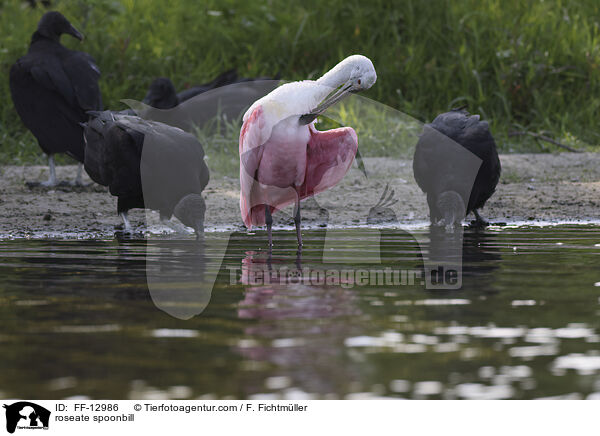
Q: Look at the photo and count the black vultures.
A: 4